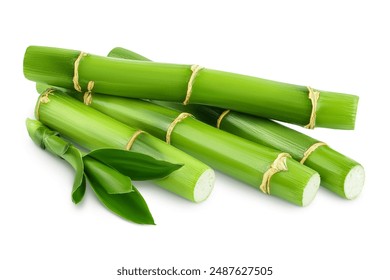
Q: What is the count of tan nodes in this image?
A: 10